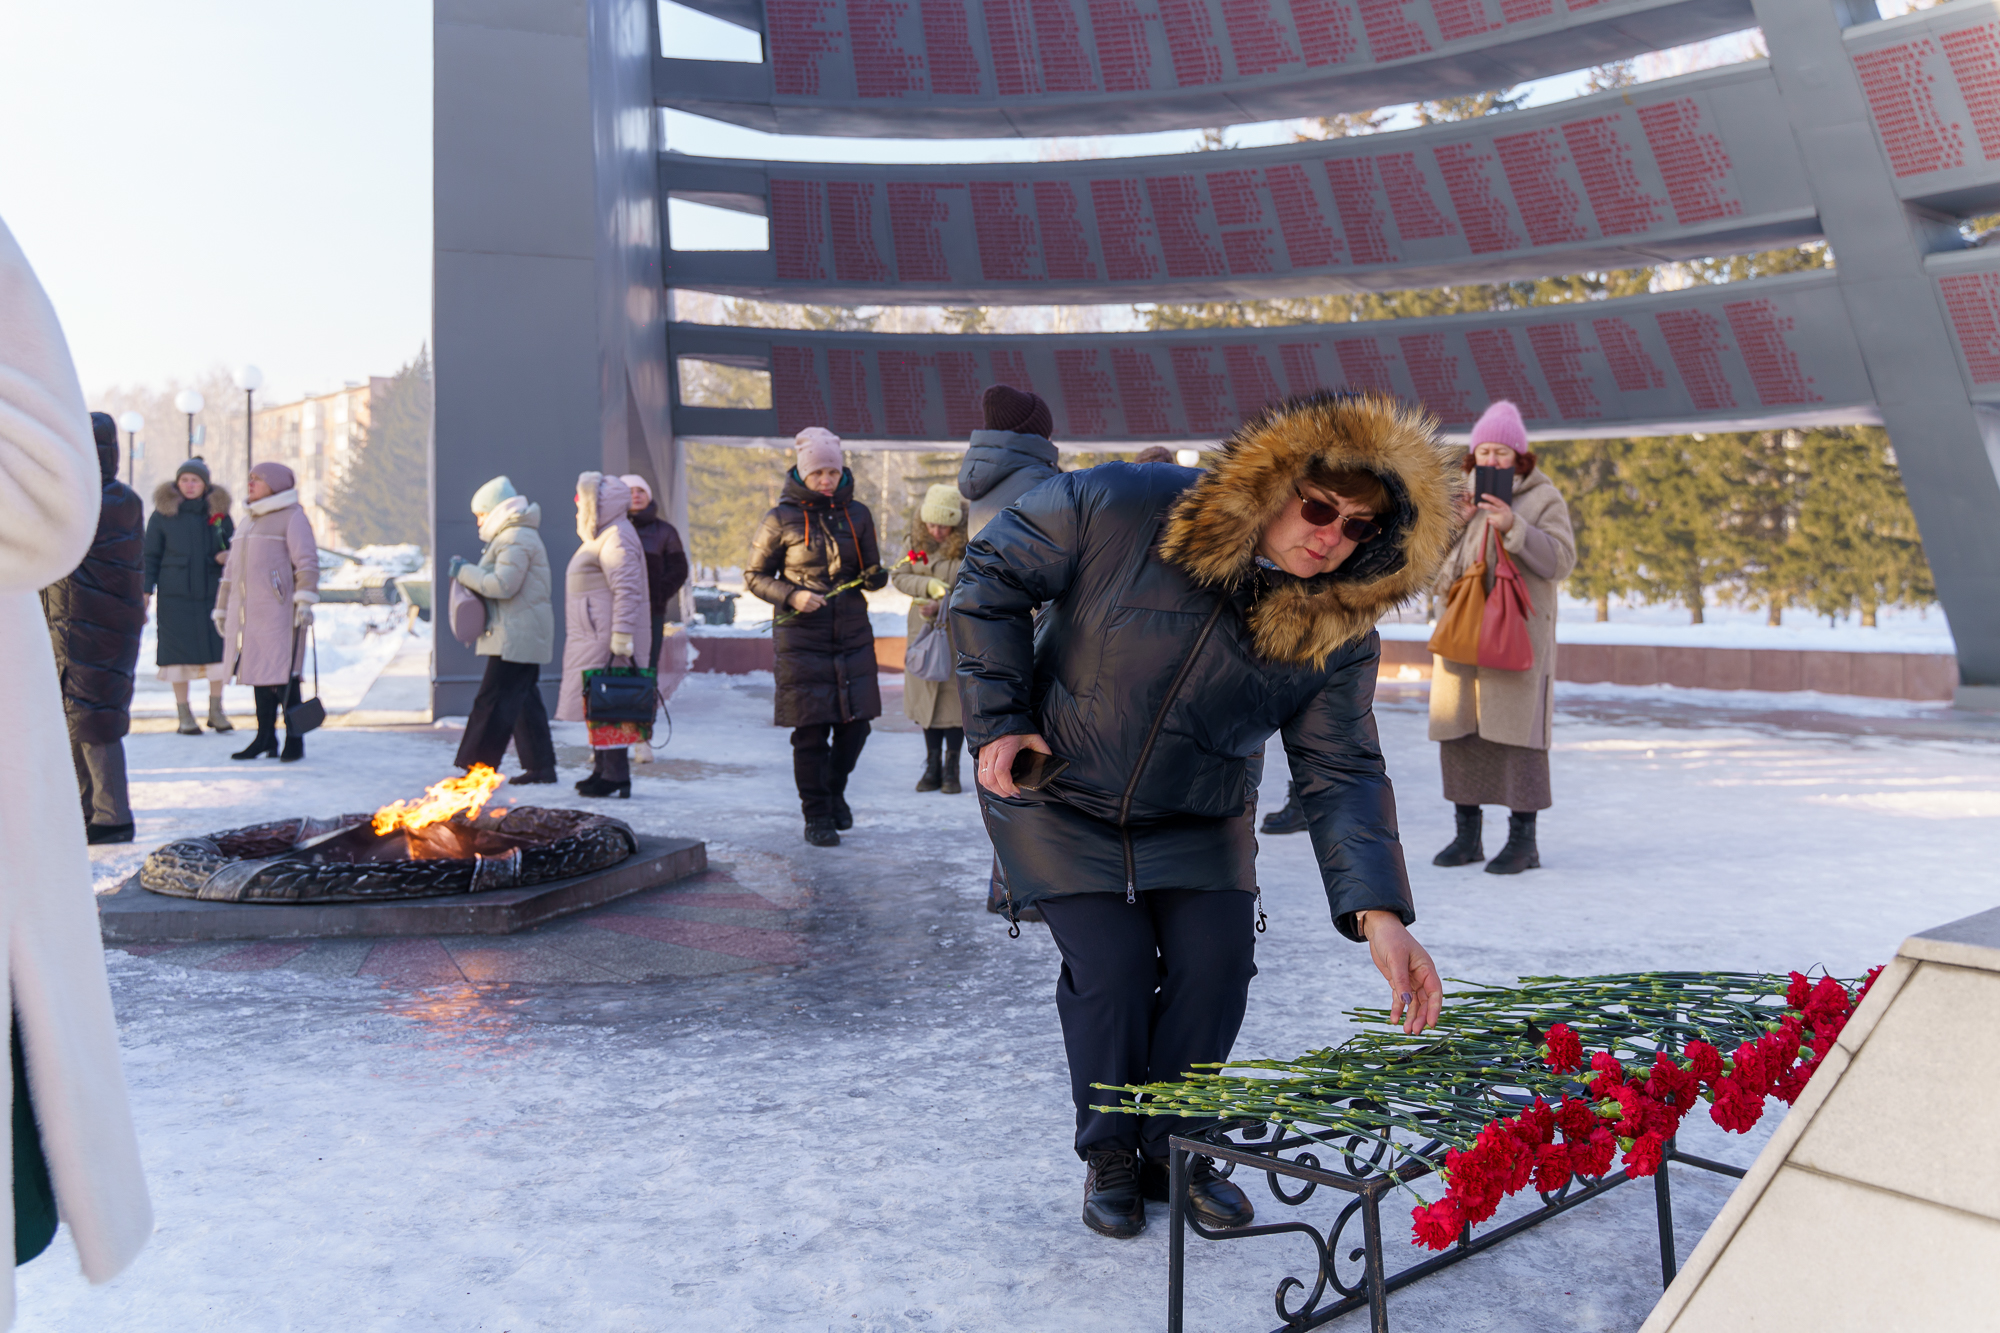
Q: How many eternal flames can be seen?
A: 1